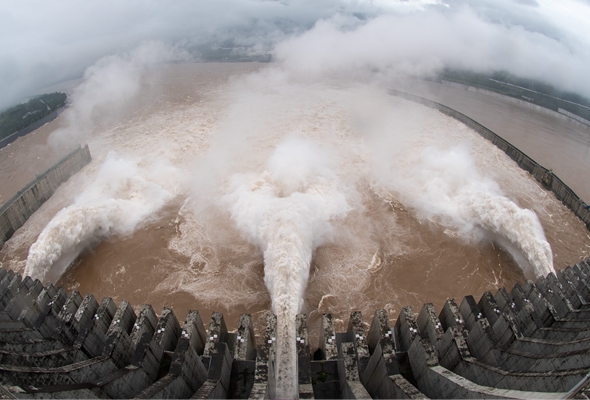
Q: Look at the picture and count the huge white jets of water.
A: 3